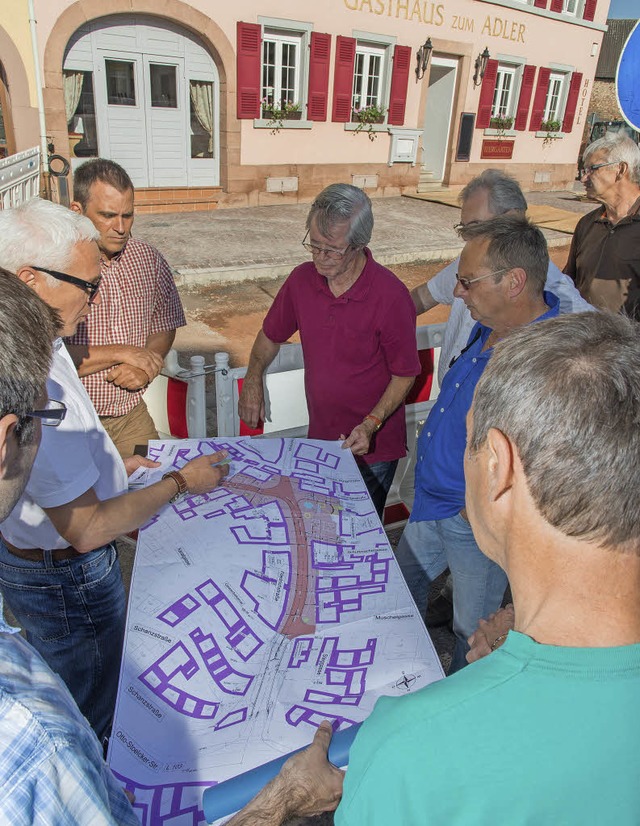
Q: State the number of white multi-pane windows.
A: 4